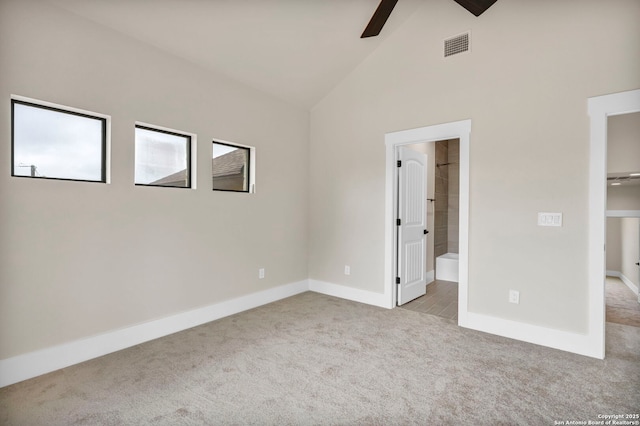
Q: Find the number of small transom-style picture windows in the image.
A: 3